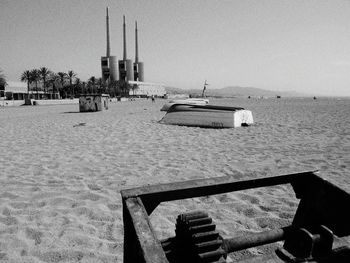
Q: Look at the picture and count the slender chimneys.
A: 3